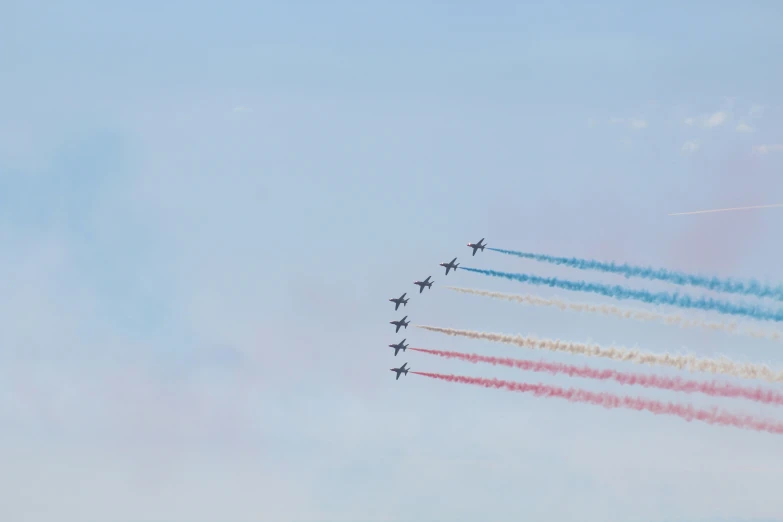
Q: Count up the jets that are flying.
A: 7